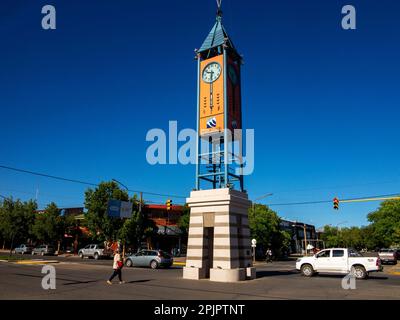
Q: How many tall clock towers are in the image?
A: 1